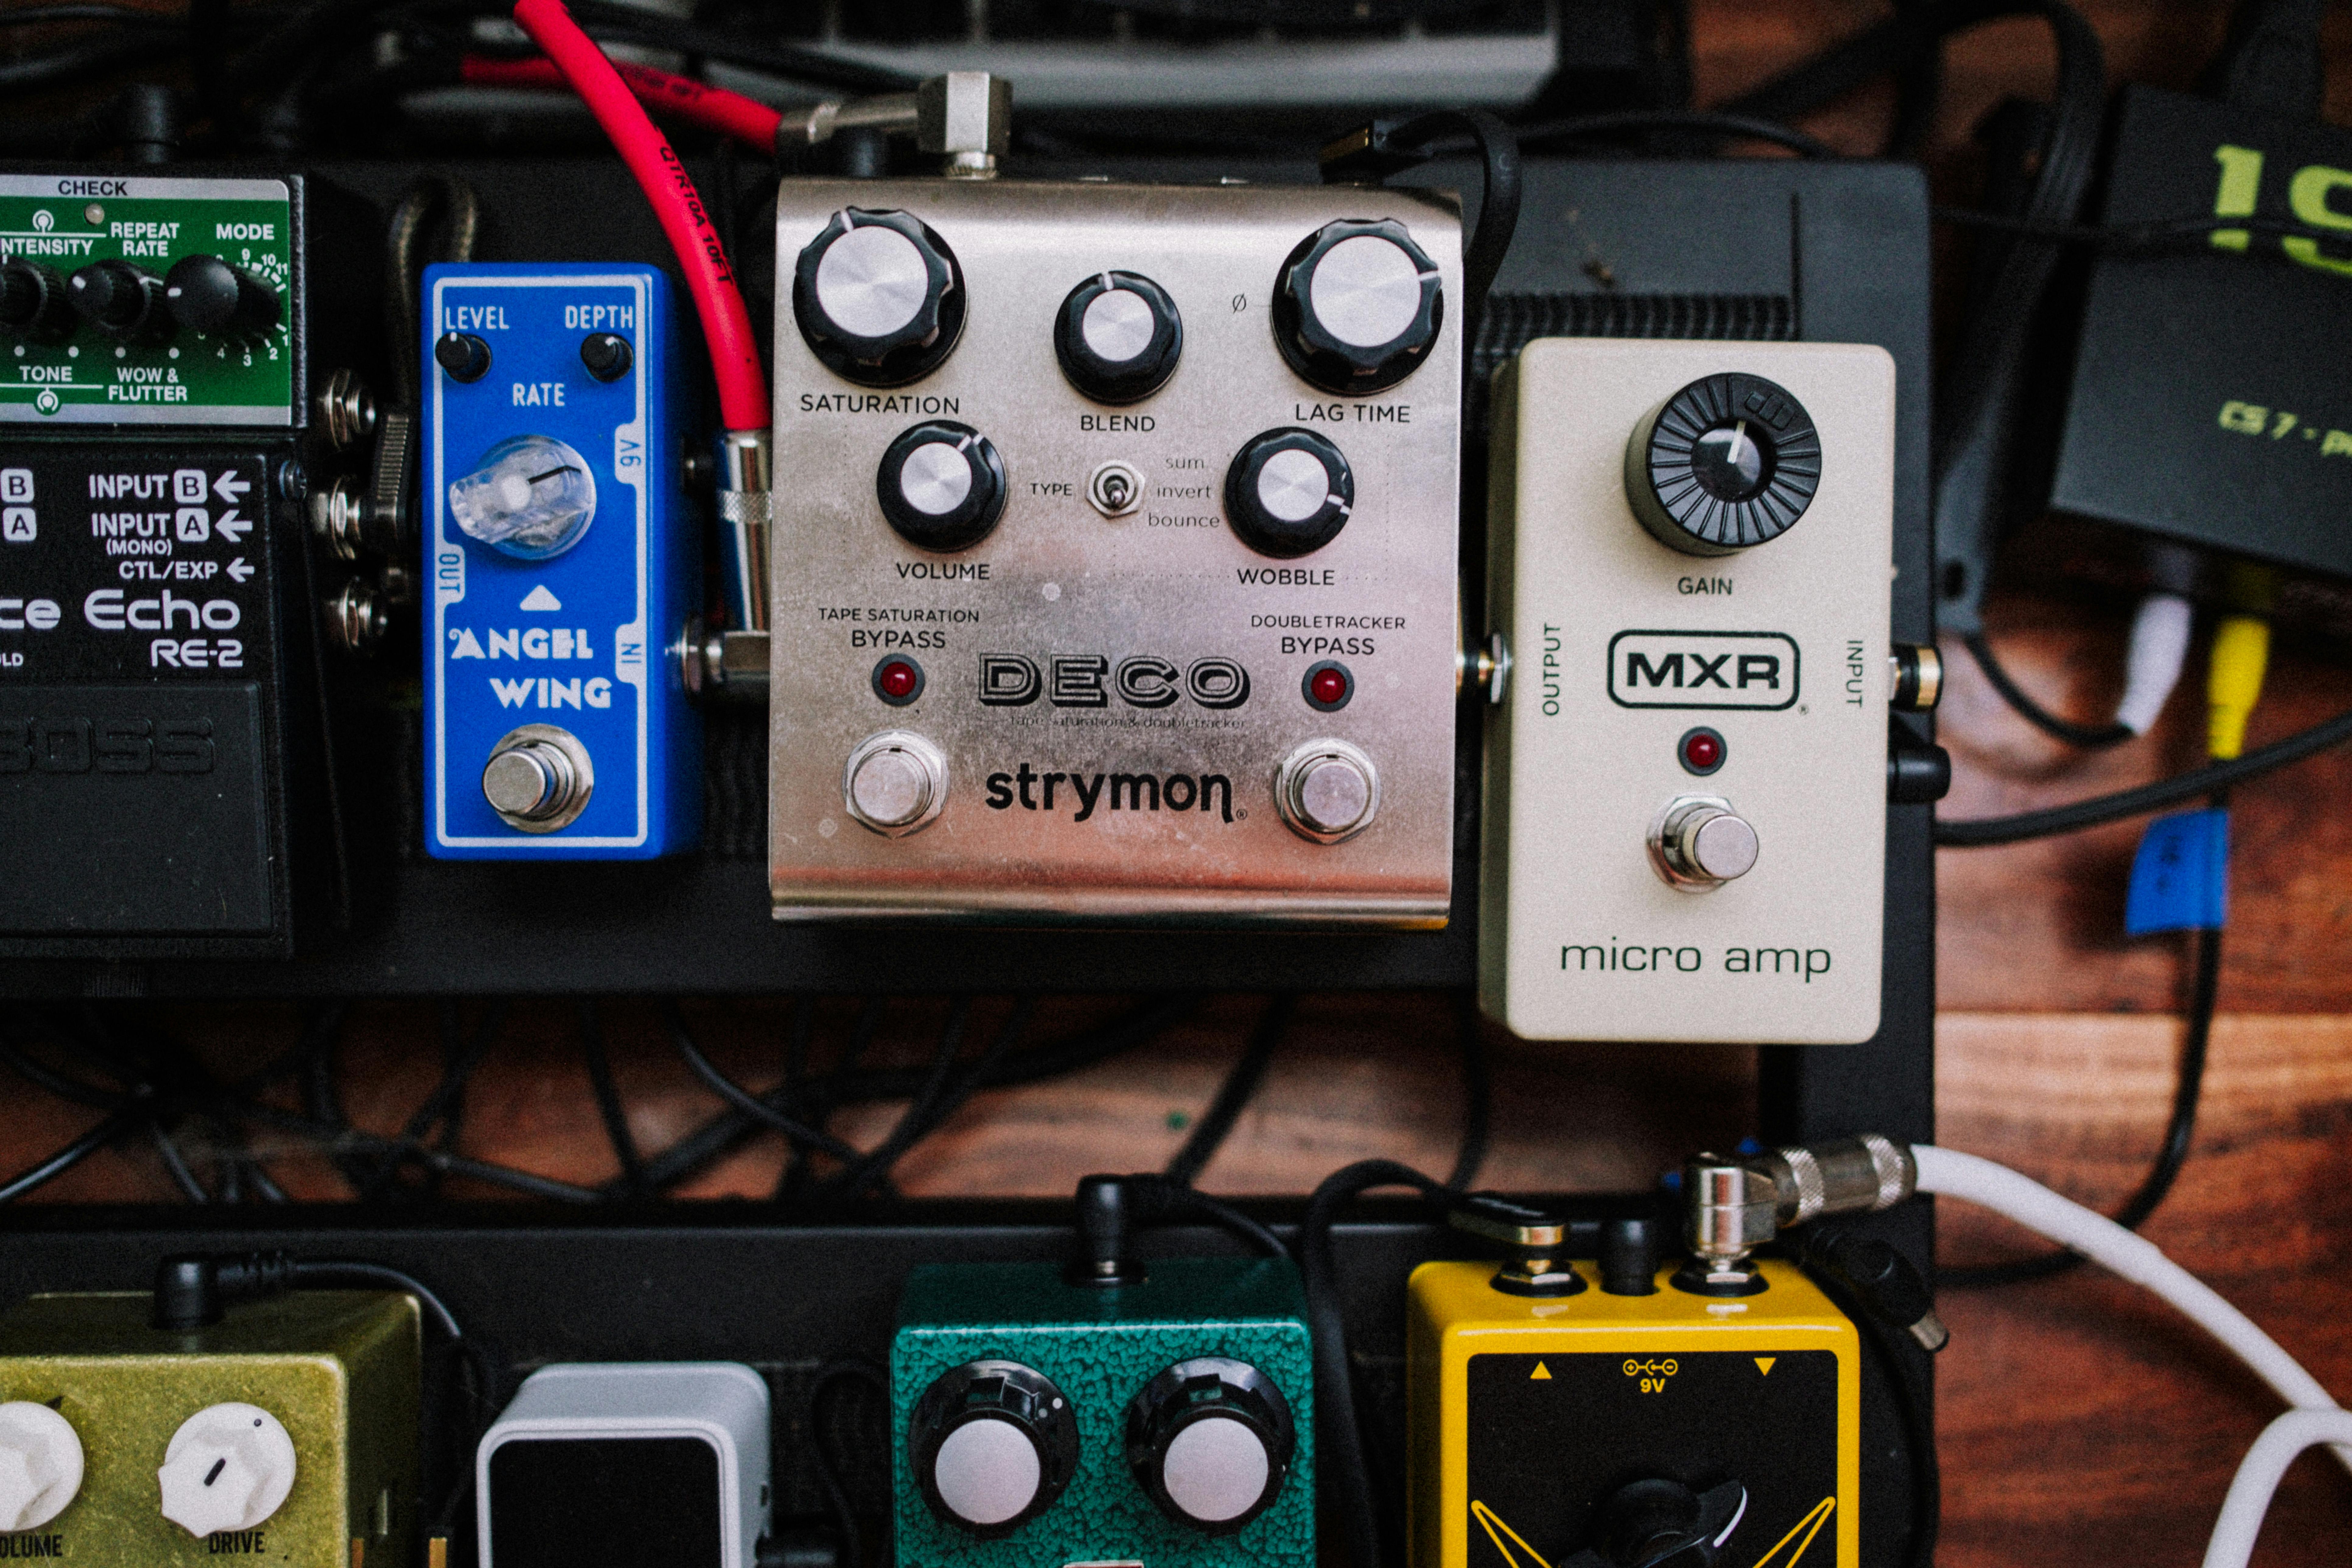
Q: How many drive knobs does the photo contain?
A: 1